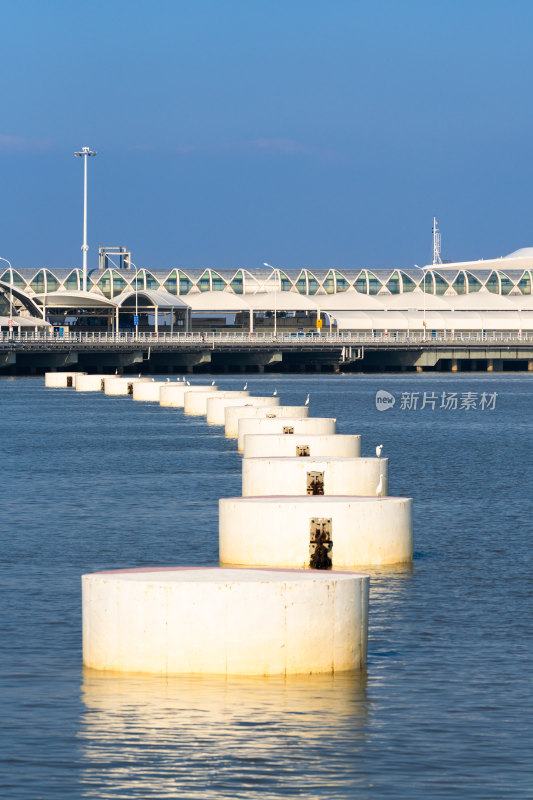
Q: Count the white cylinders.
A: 13